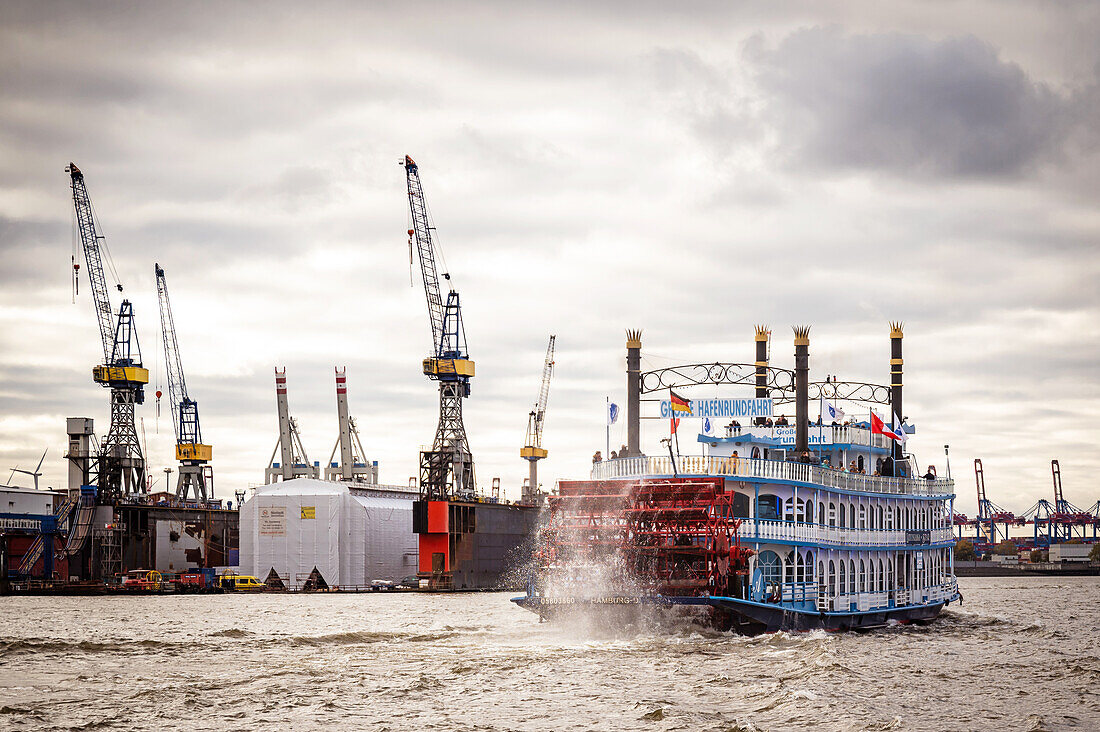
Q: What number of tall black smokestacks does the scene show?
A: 4